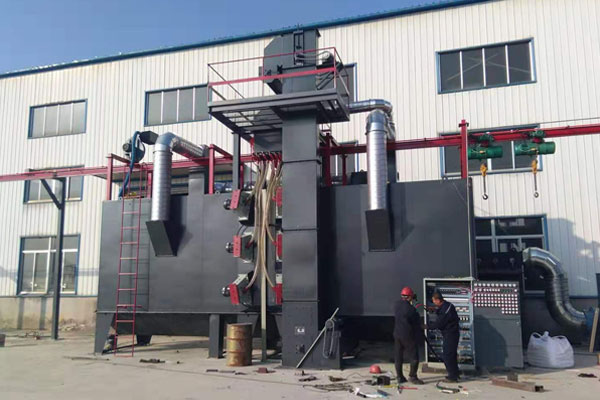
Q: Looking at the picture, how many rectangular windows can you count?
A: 9